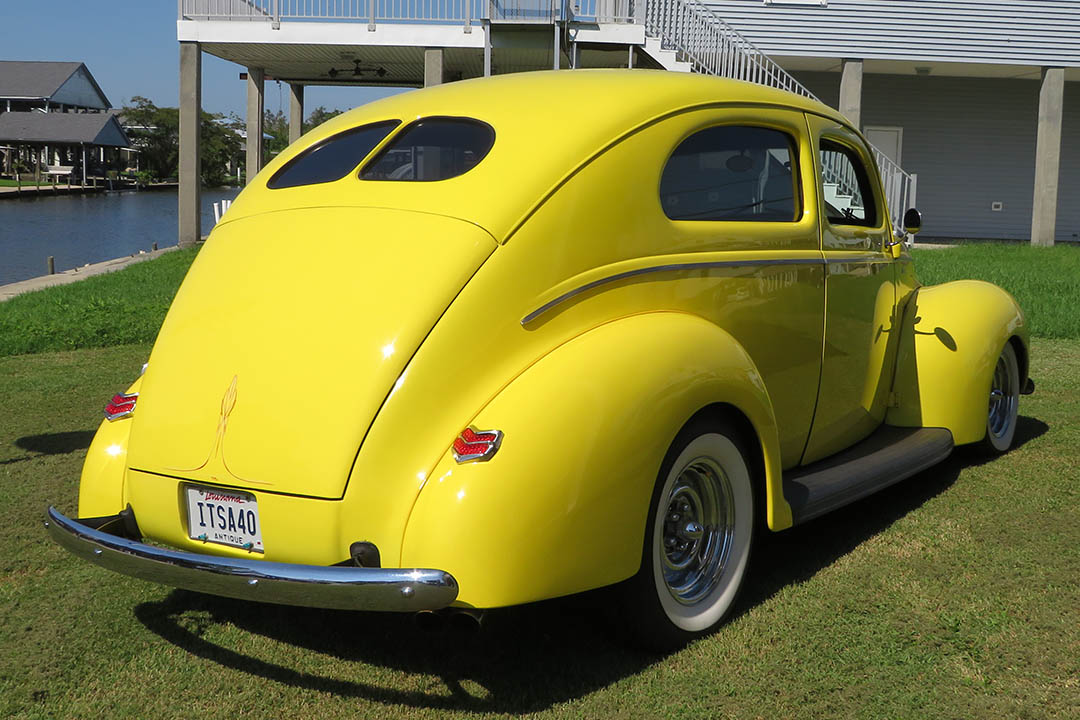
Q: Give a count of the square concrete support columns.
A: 6